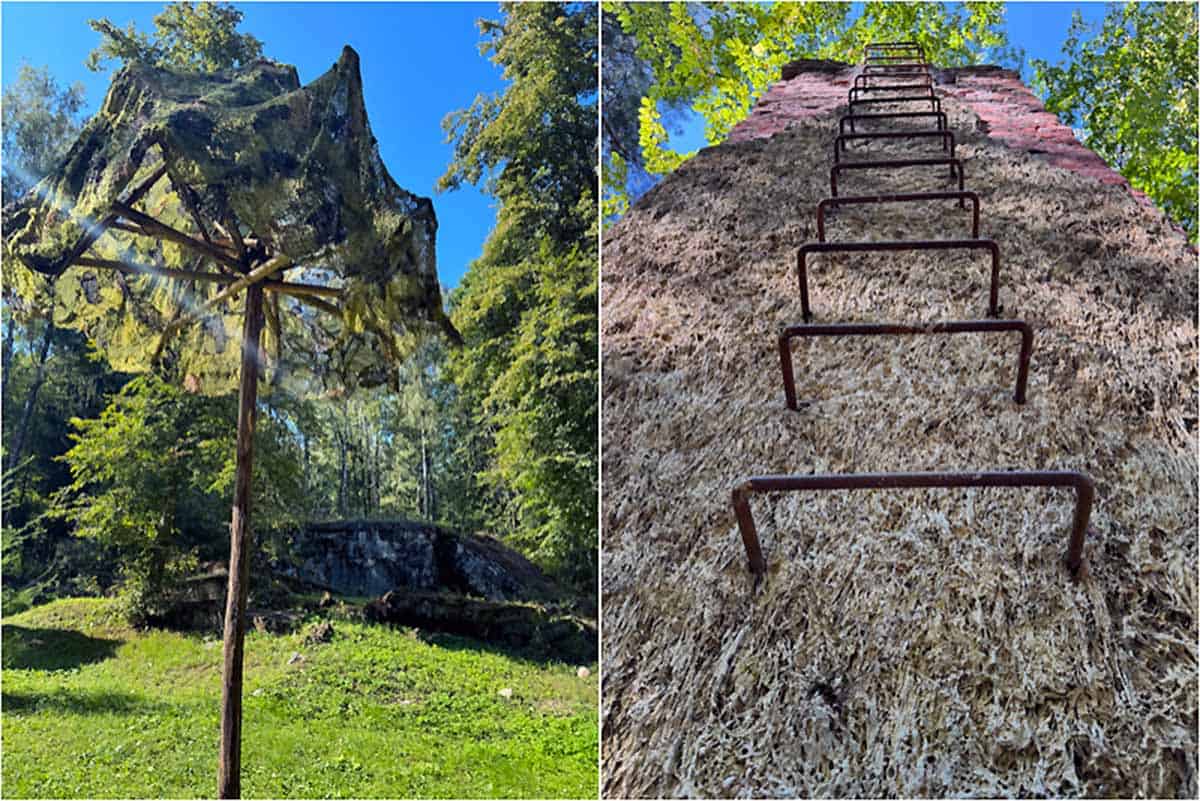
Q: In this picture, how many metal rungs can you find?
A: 14